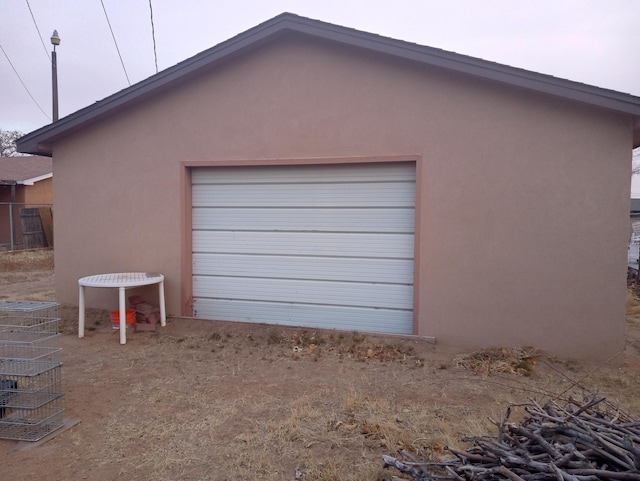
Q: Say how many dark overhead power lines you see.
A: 4